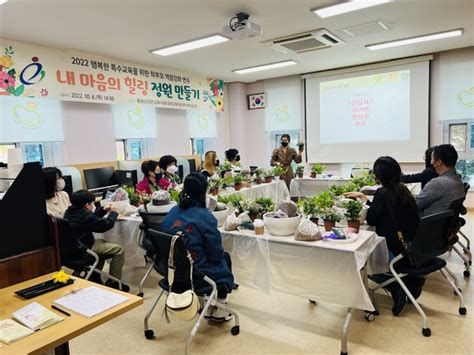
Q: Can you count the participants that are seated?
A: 10